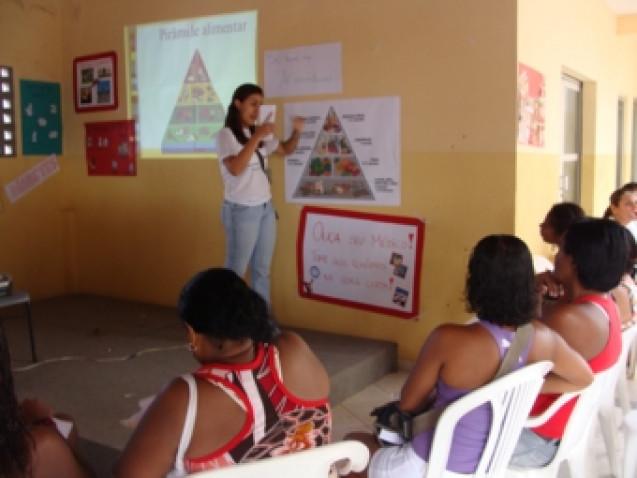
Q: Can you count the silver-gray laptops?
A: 0